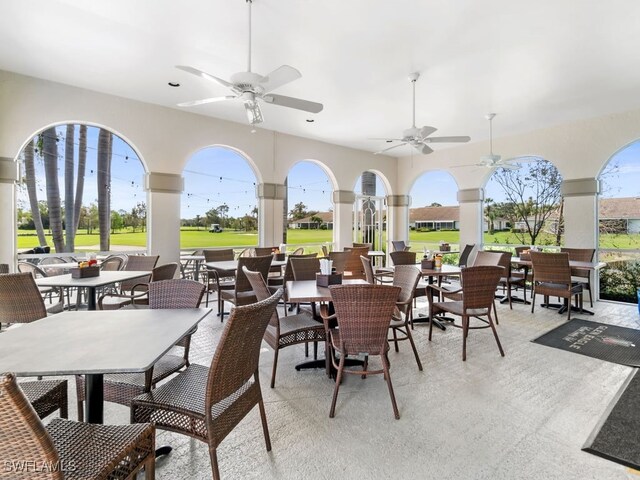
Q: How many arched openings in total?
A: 7